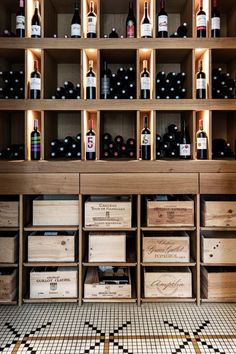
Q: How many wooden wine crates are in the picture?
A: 15